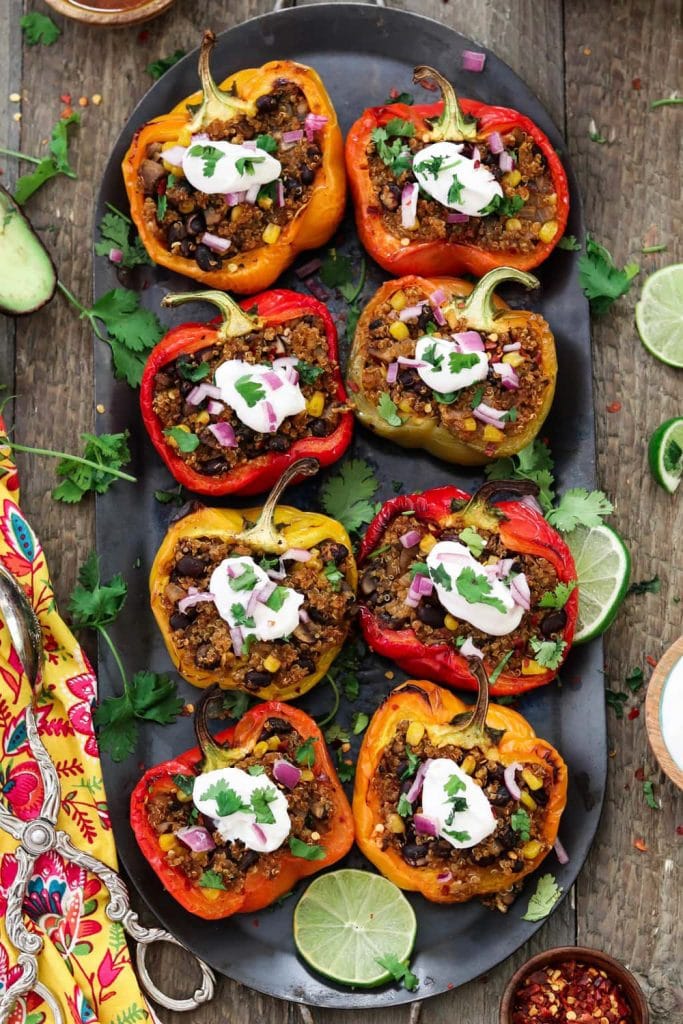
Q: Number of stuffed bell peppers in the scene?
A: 8